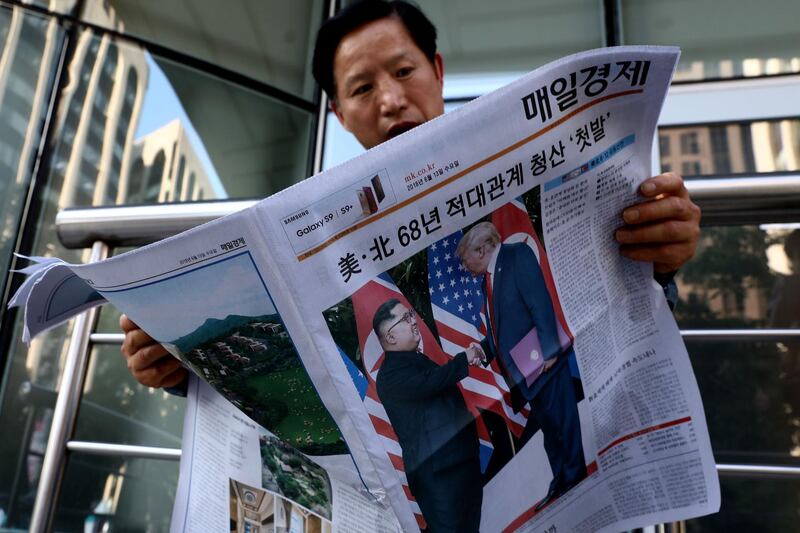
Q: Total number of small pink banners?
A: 0